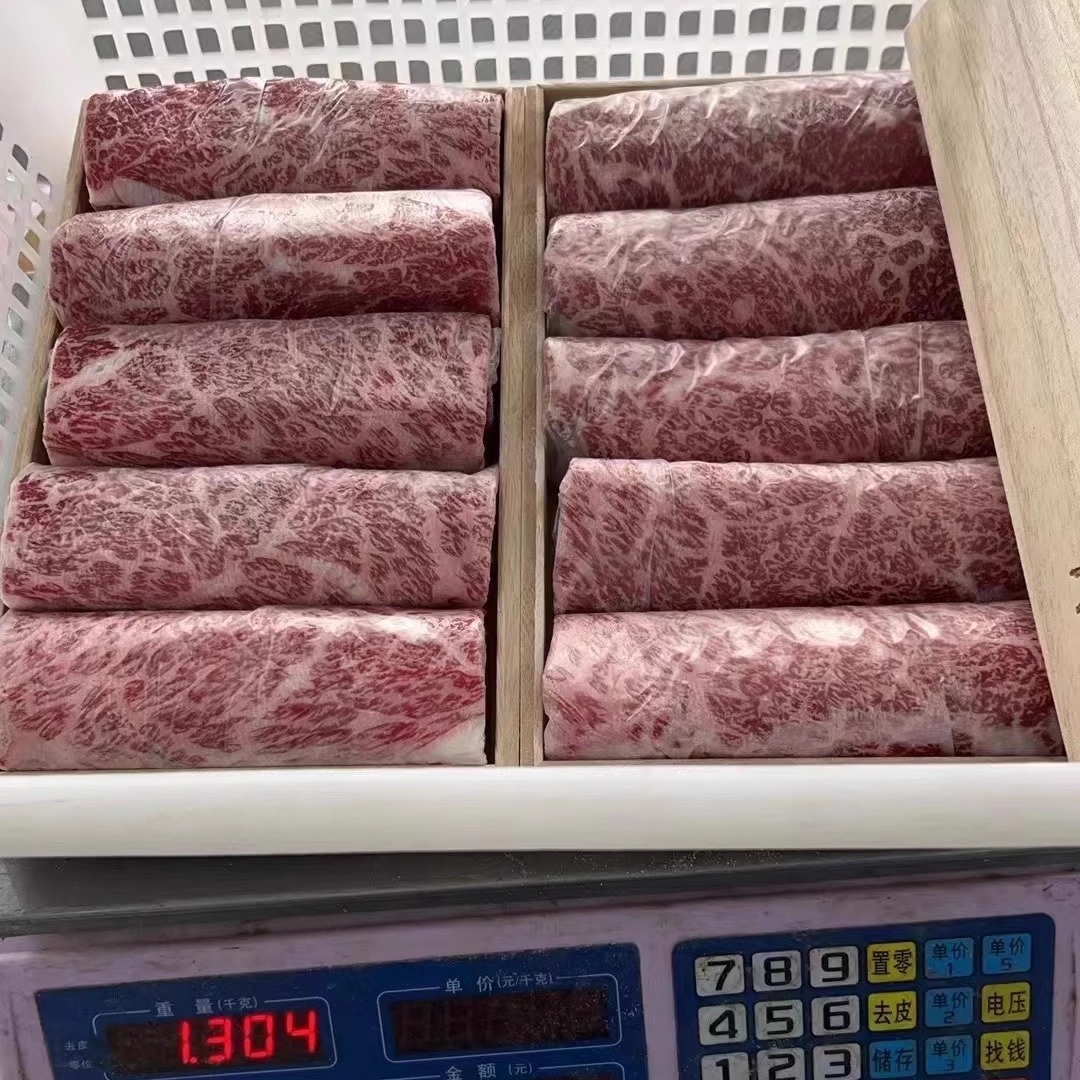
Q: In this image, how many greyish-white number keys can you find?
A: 9